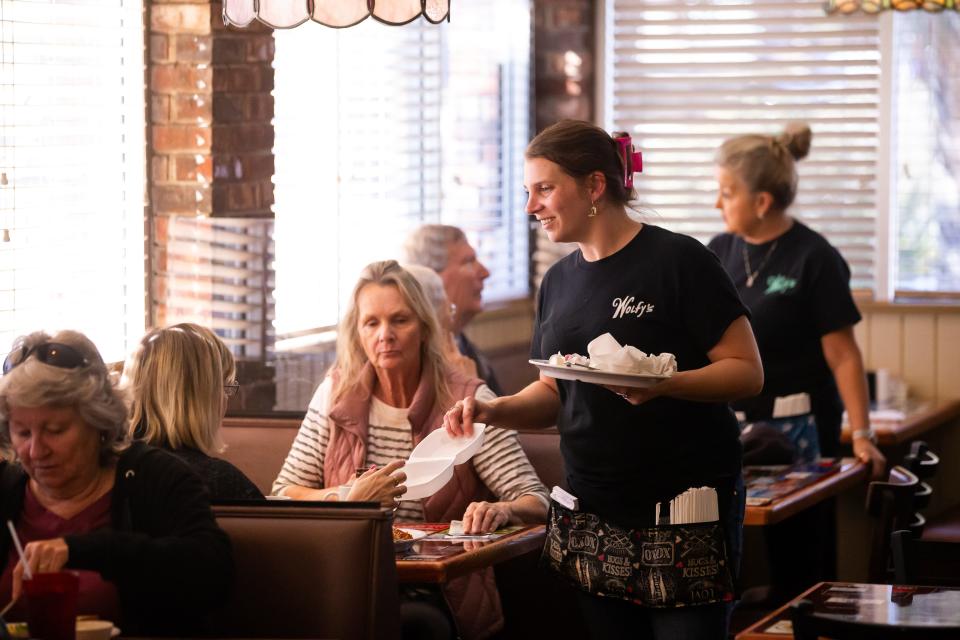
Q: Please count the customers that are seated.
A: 5